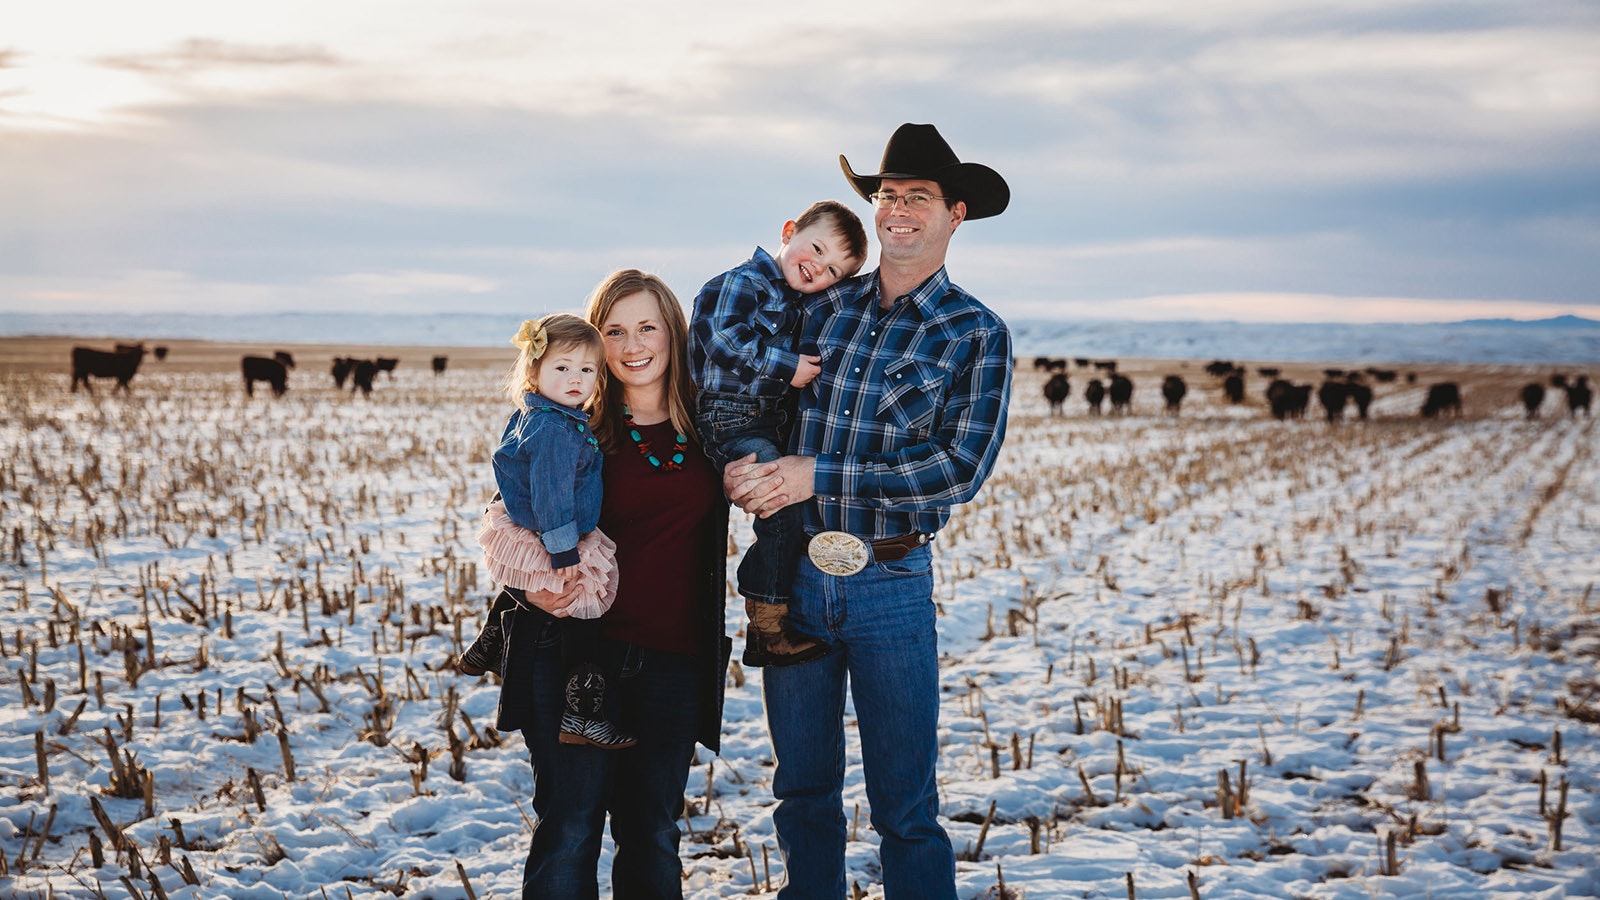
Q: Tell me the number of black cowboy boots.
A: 2